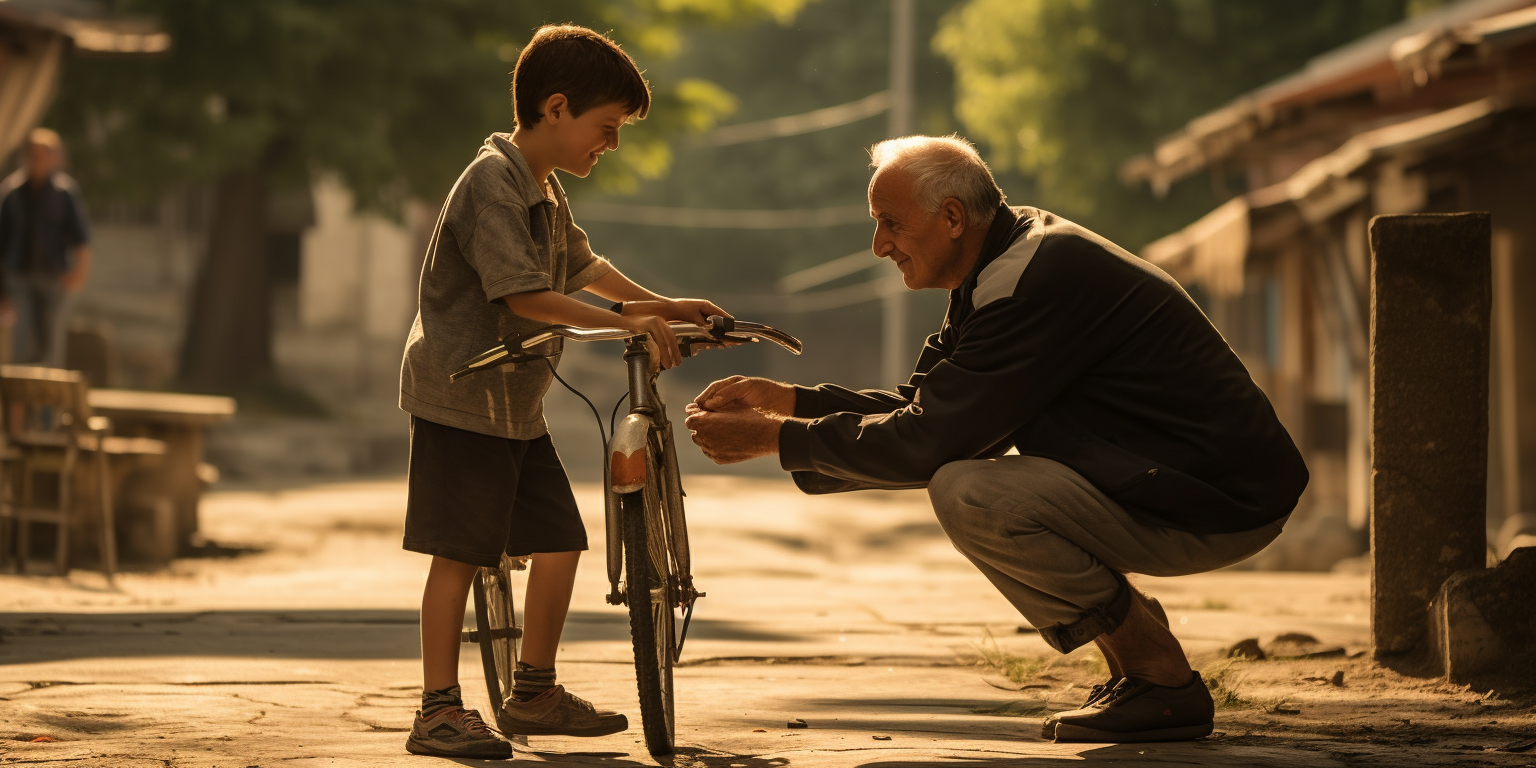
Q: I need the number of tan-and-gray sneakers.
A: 2